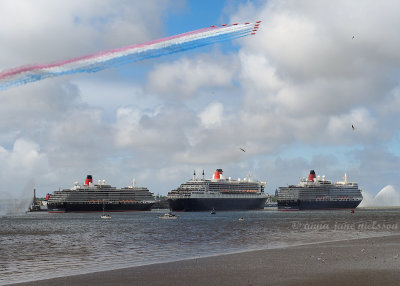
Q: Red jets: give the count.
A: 9